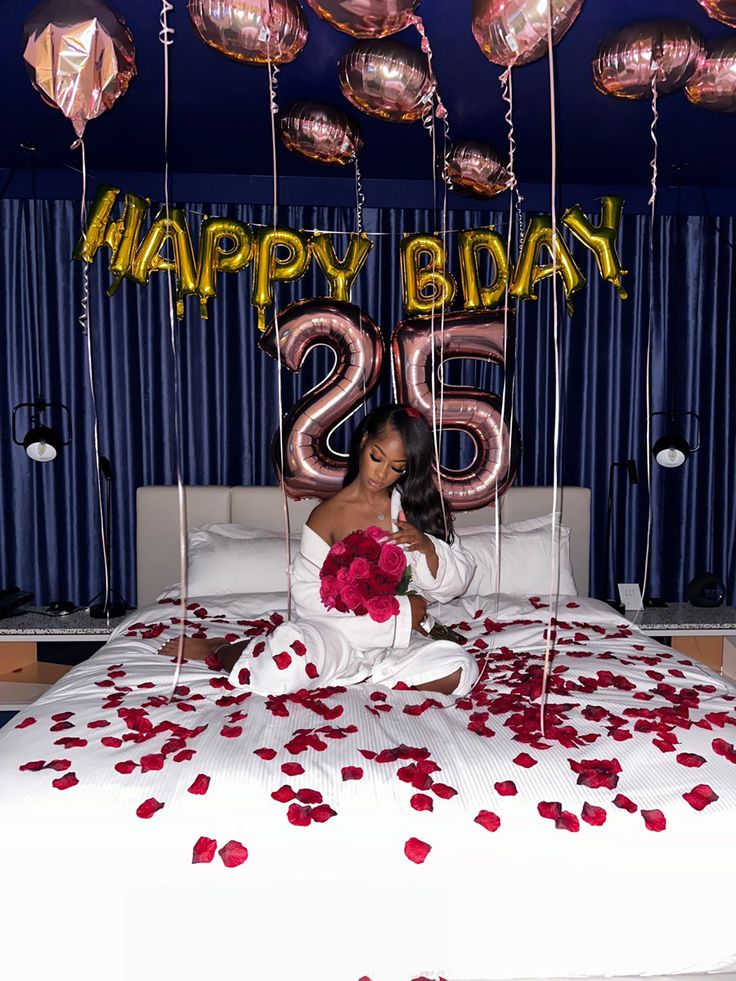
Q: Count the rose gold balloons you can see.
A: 12